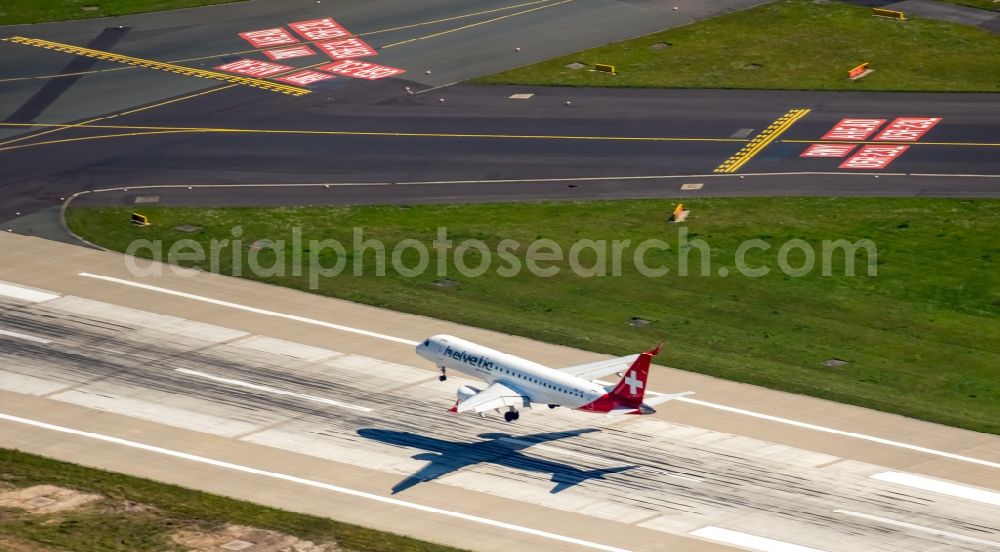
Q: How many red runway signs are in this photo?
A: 11